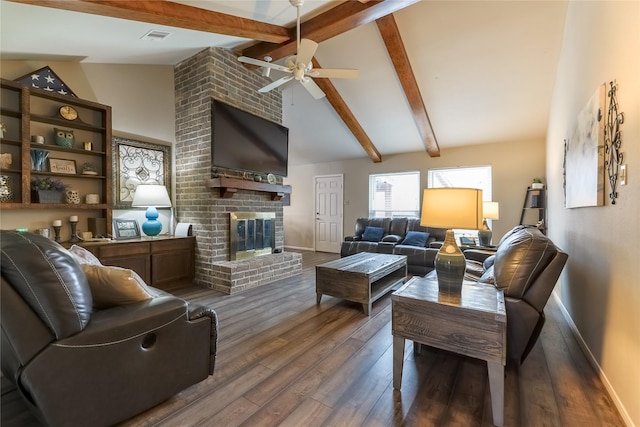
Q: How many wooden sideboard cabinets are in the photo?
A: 1